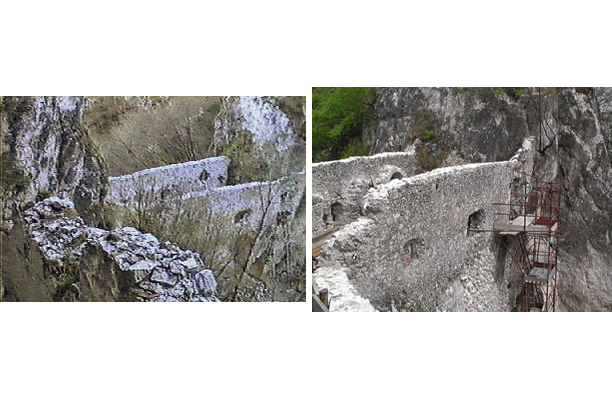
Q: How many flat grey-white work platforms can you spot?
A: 2